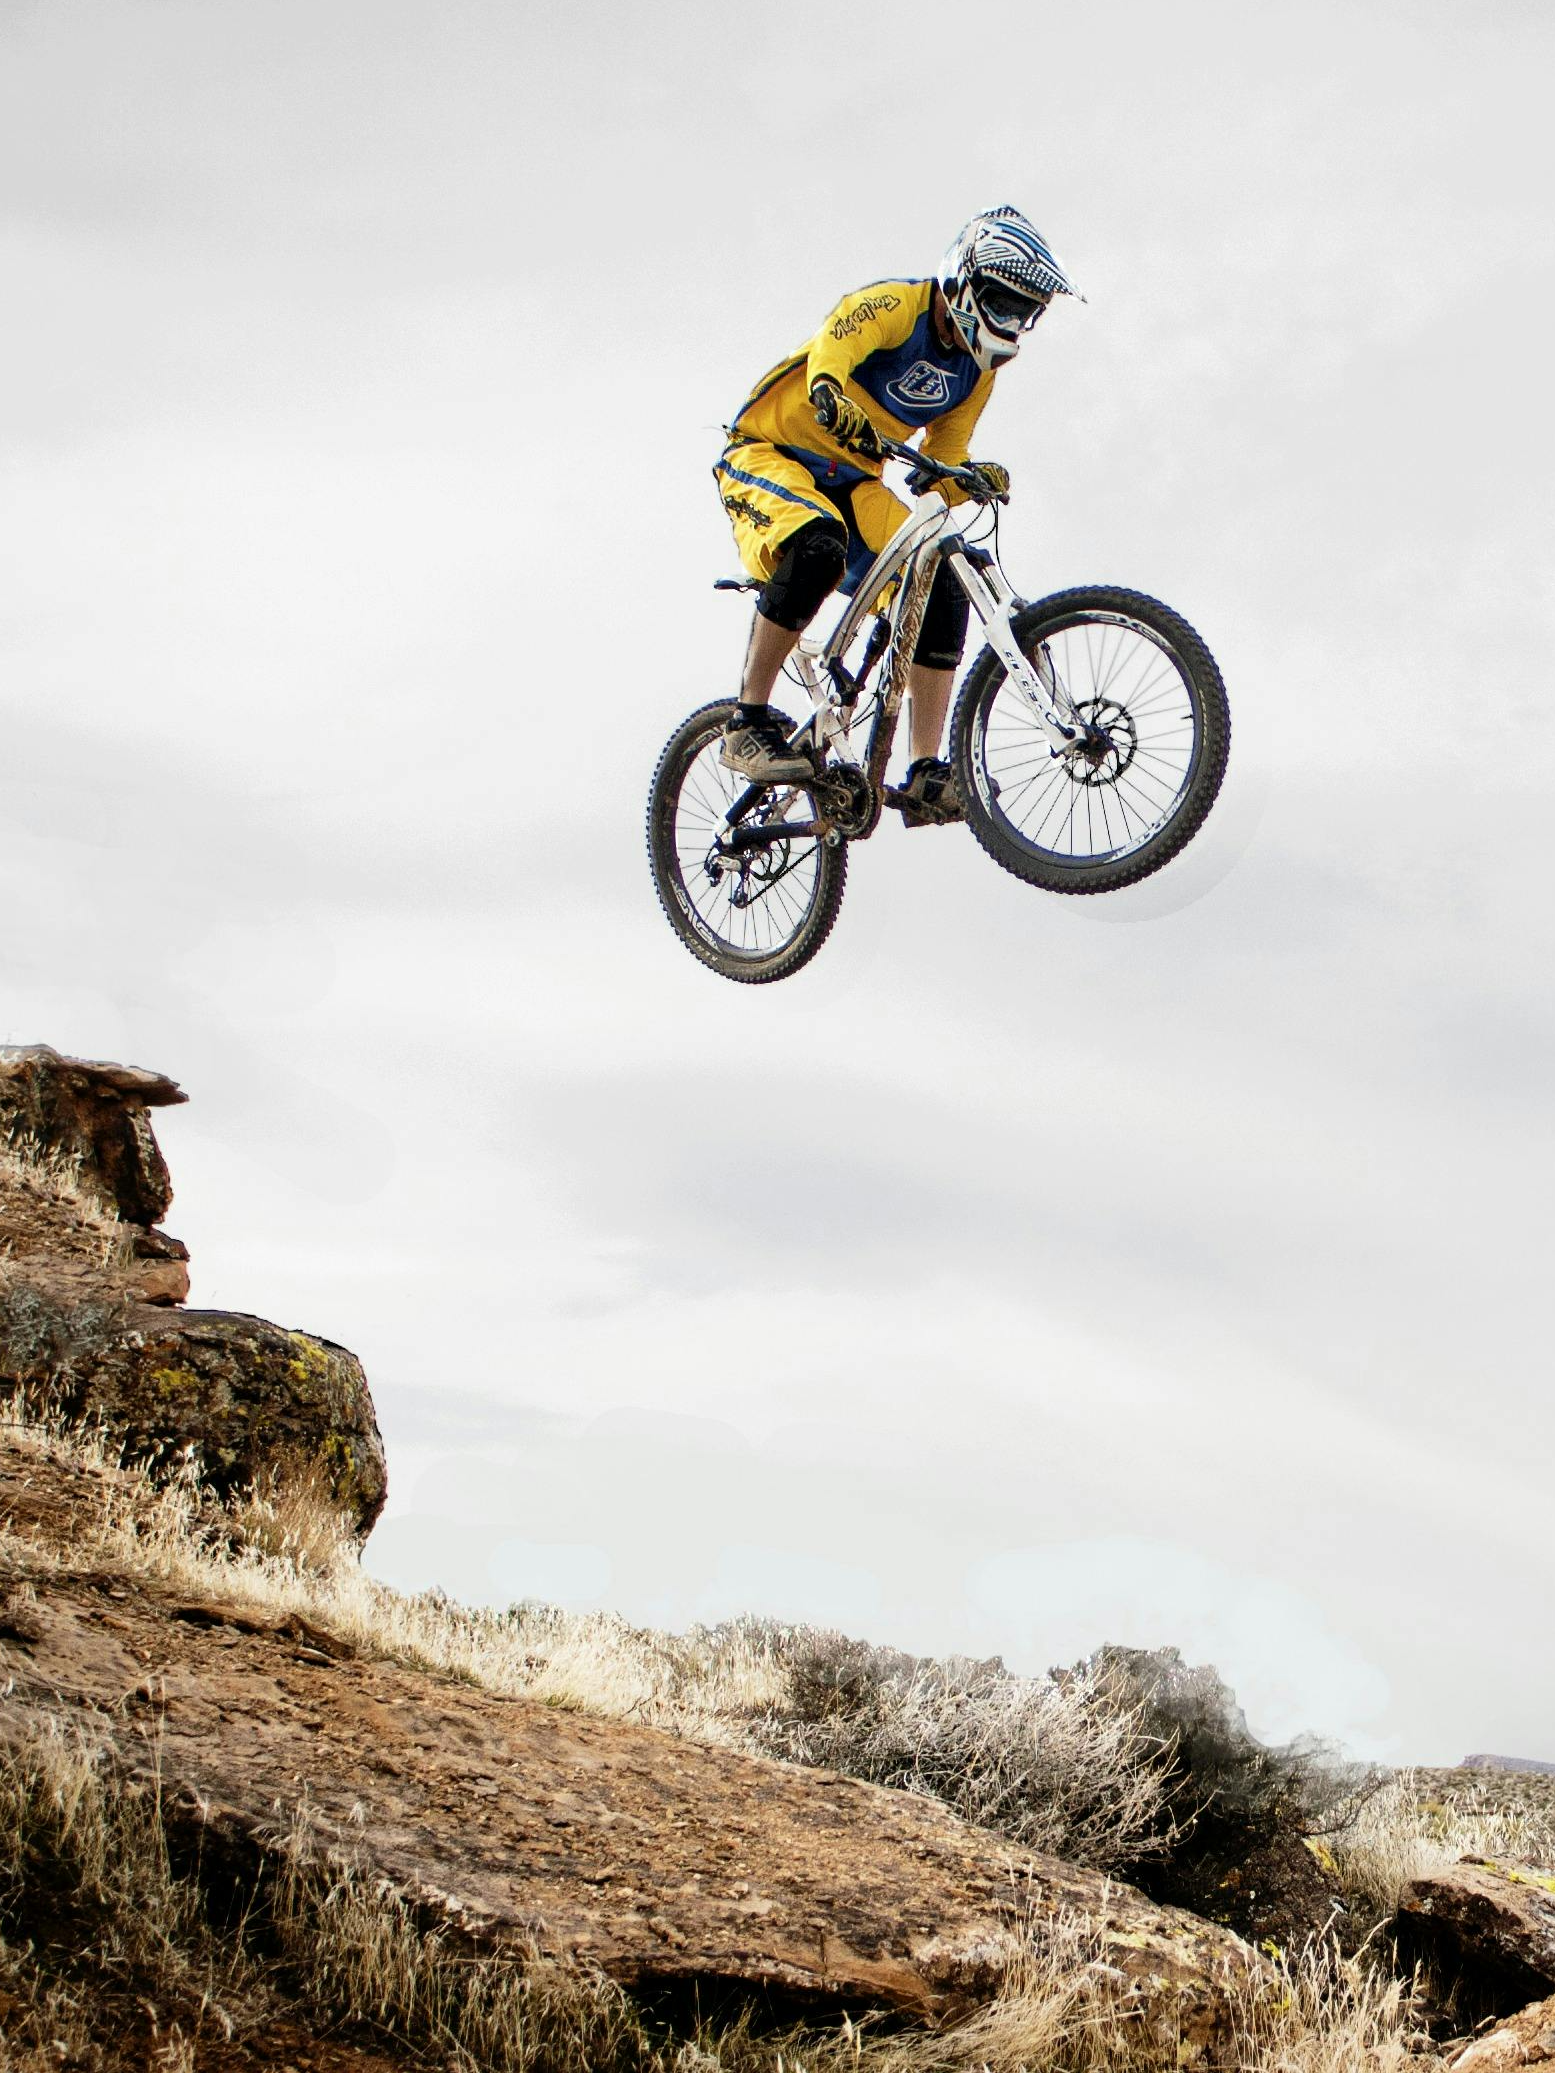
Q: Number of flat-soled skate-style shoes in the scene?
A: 2